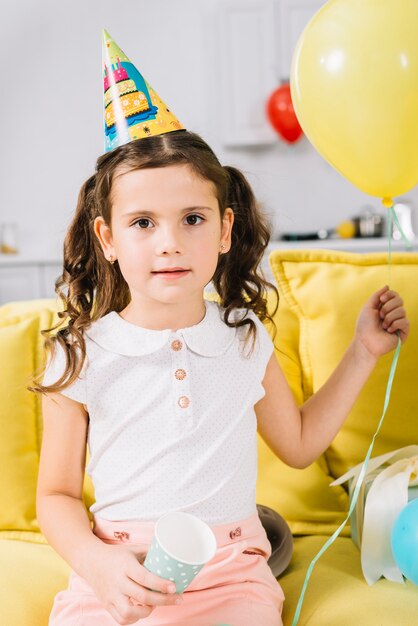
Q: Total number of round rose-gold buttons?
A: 3